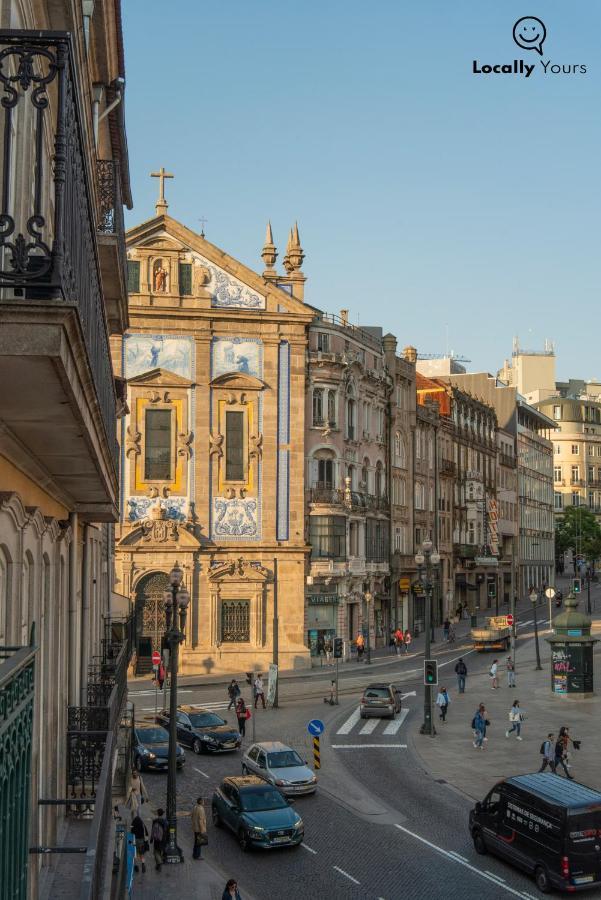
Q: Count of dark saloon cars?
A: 2